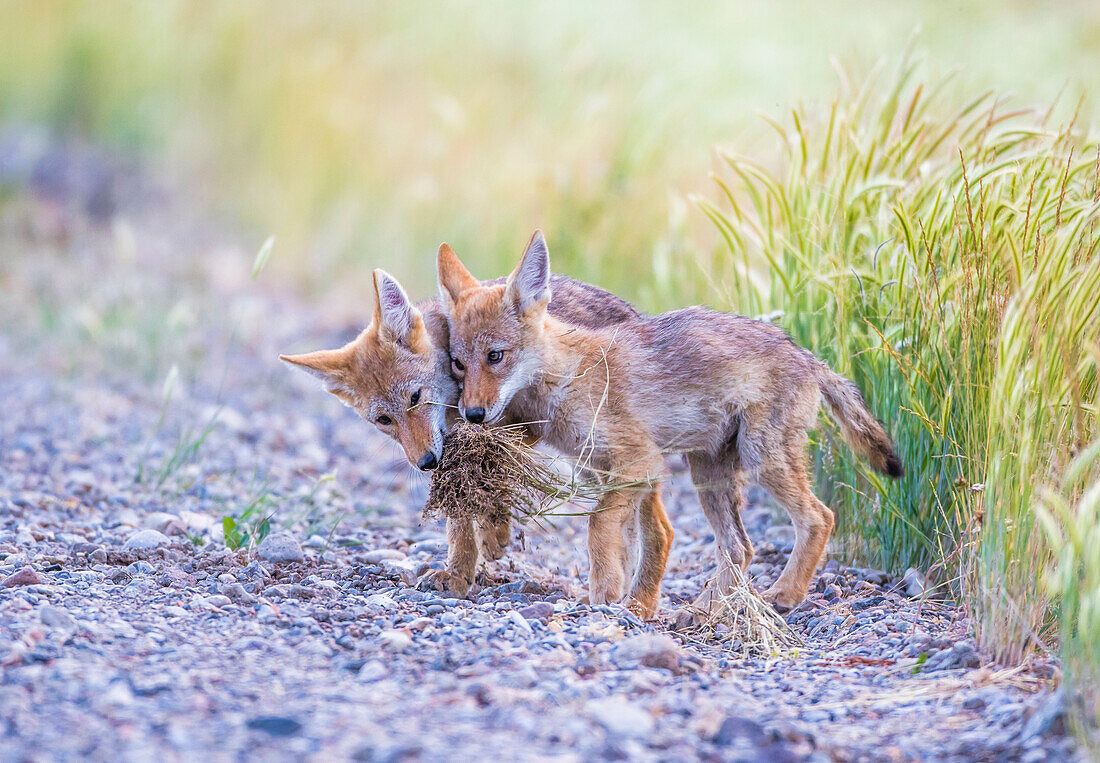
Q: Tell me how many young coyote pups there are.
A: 2